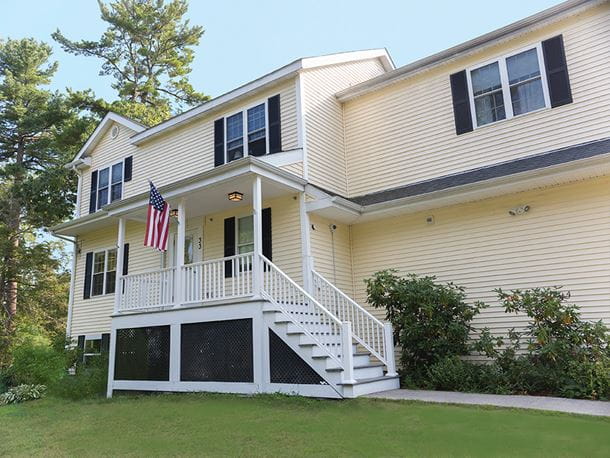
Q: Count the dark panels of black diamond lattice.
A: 3